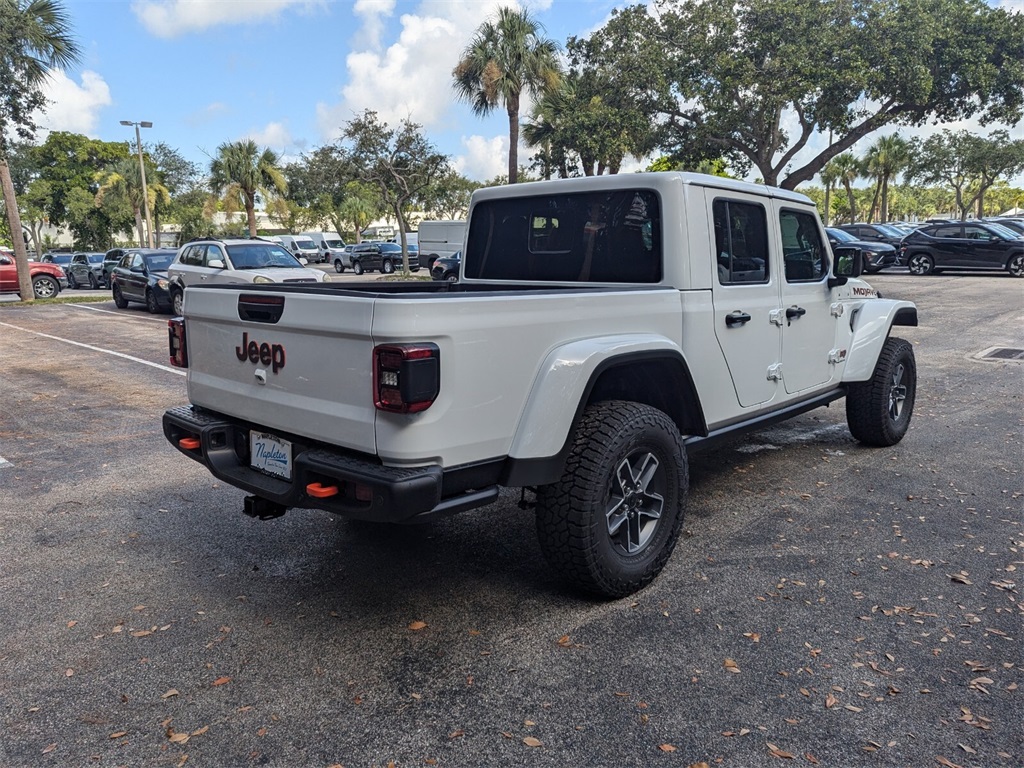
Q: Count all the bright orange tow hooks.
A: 2